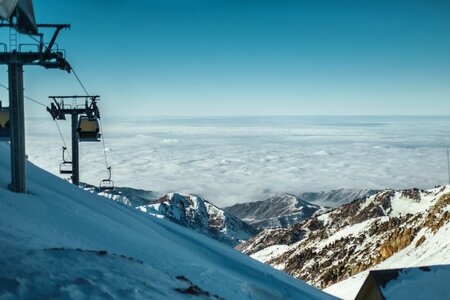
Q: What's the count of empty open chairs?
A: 2